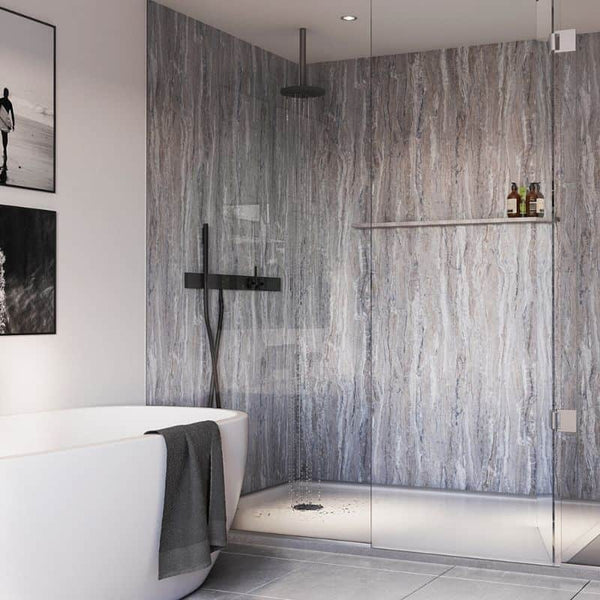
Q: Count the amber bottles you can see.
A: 3